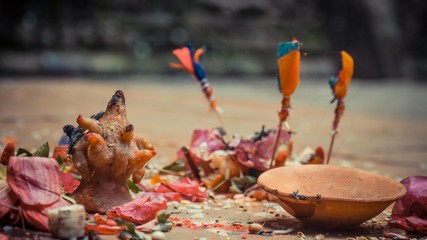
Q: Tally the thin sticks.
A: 3